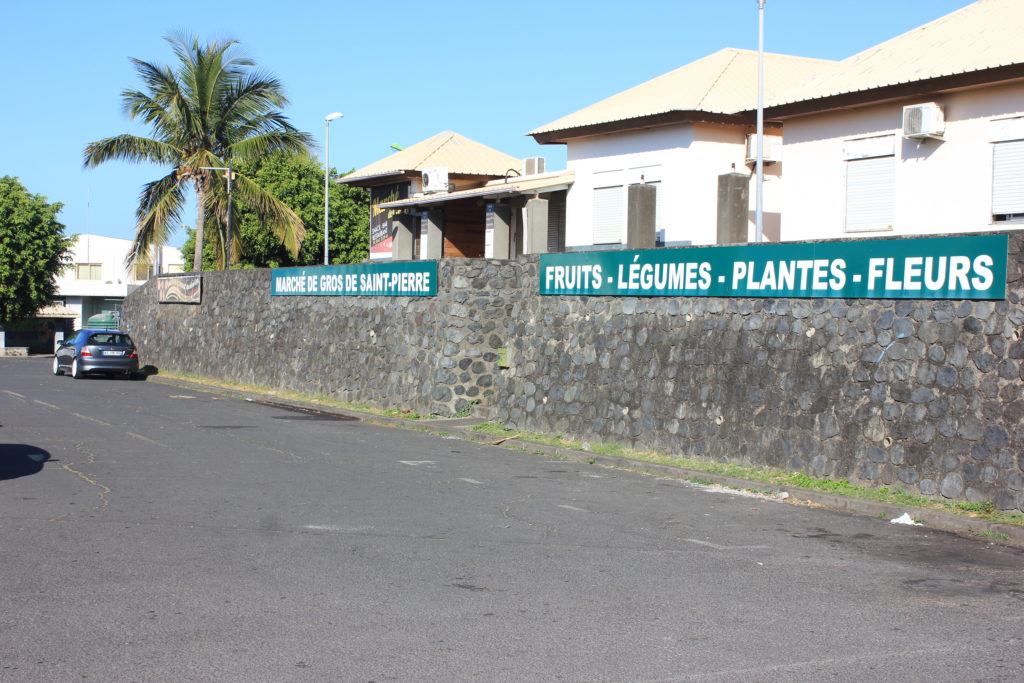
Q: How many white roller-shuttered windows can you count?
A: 4